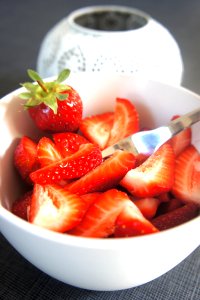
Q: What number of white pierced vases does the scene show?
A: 1